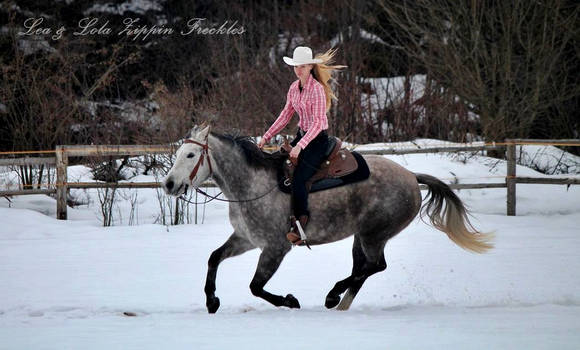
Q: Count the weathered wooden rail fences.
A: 1